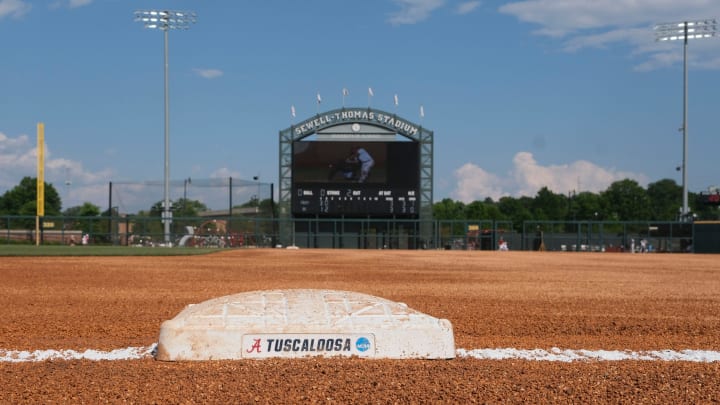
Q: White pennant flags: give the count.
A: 6